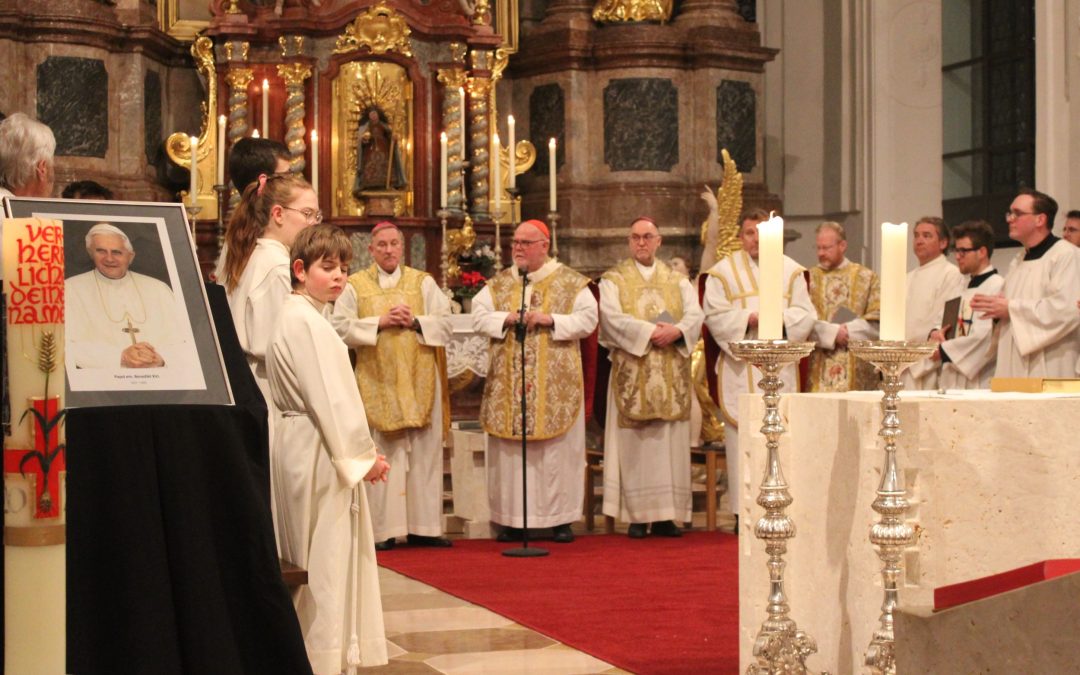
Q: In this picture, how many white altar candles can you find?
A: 12